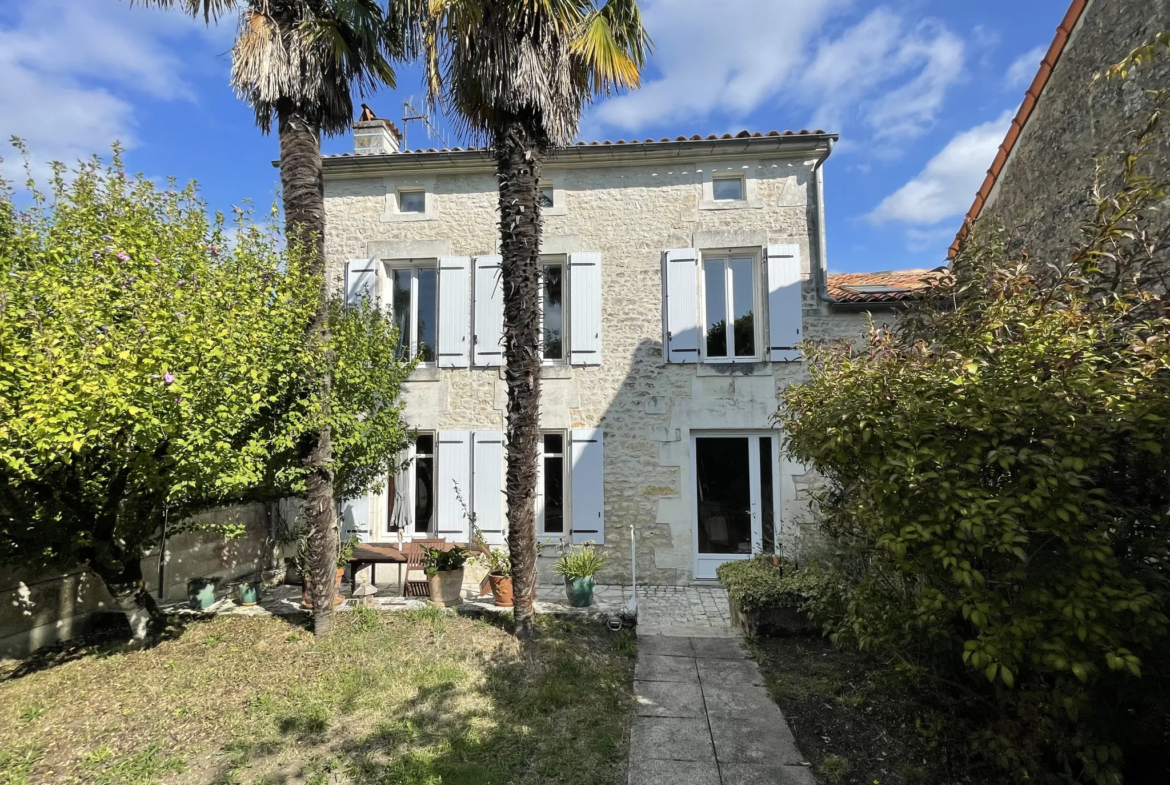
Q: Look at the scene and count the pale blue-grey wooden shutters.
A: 10